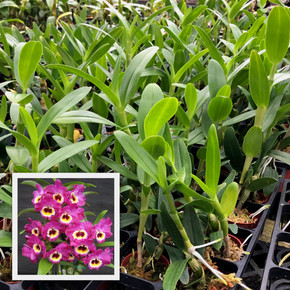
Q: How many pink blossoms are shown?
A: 14